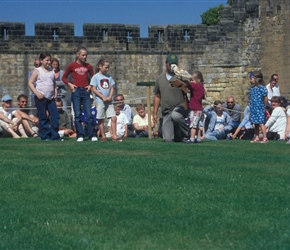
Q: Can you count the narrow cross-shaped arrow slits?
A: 3